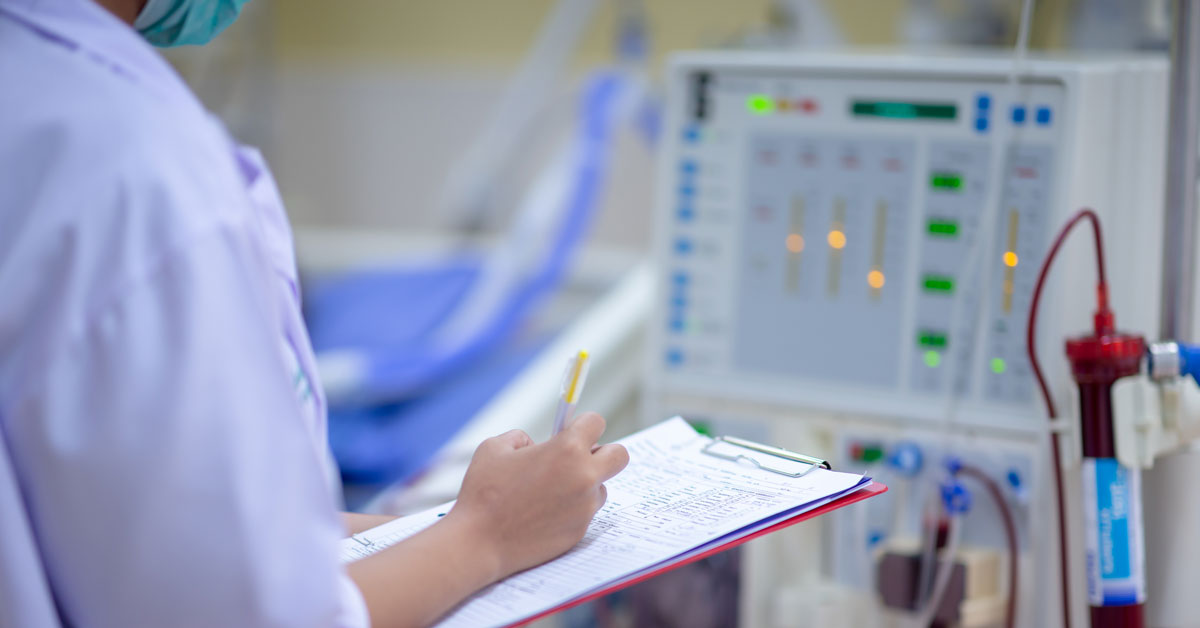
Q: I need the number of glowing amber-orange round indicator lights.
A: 4